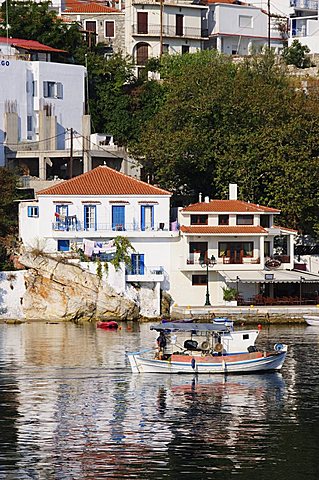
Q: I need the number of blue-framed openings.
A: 7